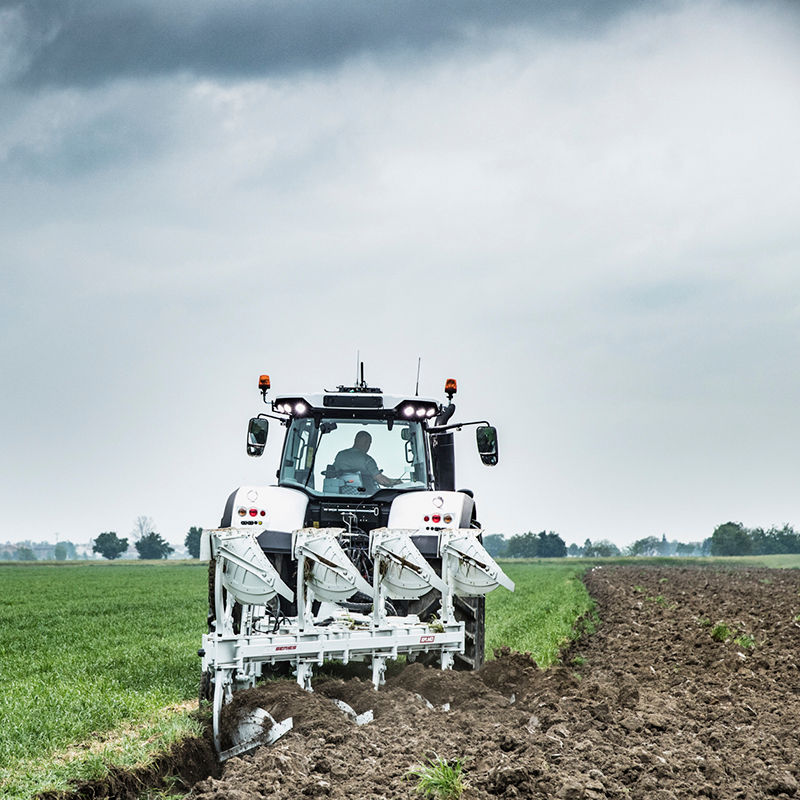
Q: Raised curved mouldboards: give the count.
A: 4